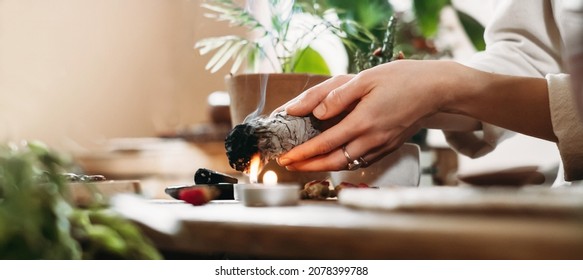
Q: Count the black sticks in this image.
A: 2